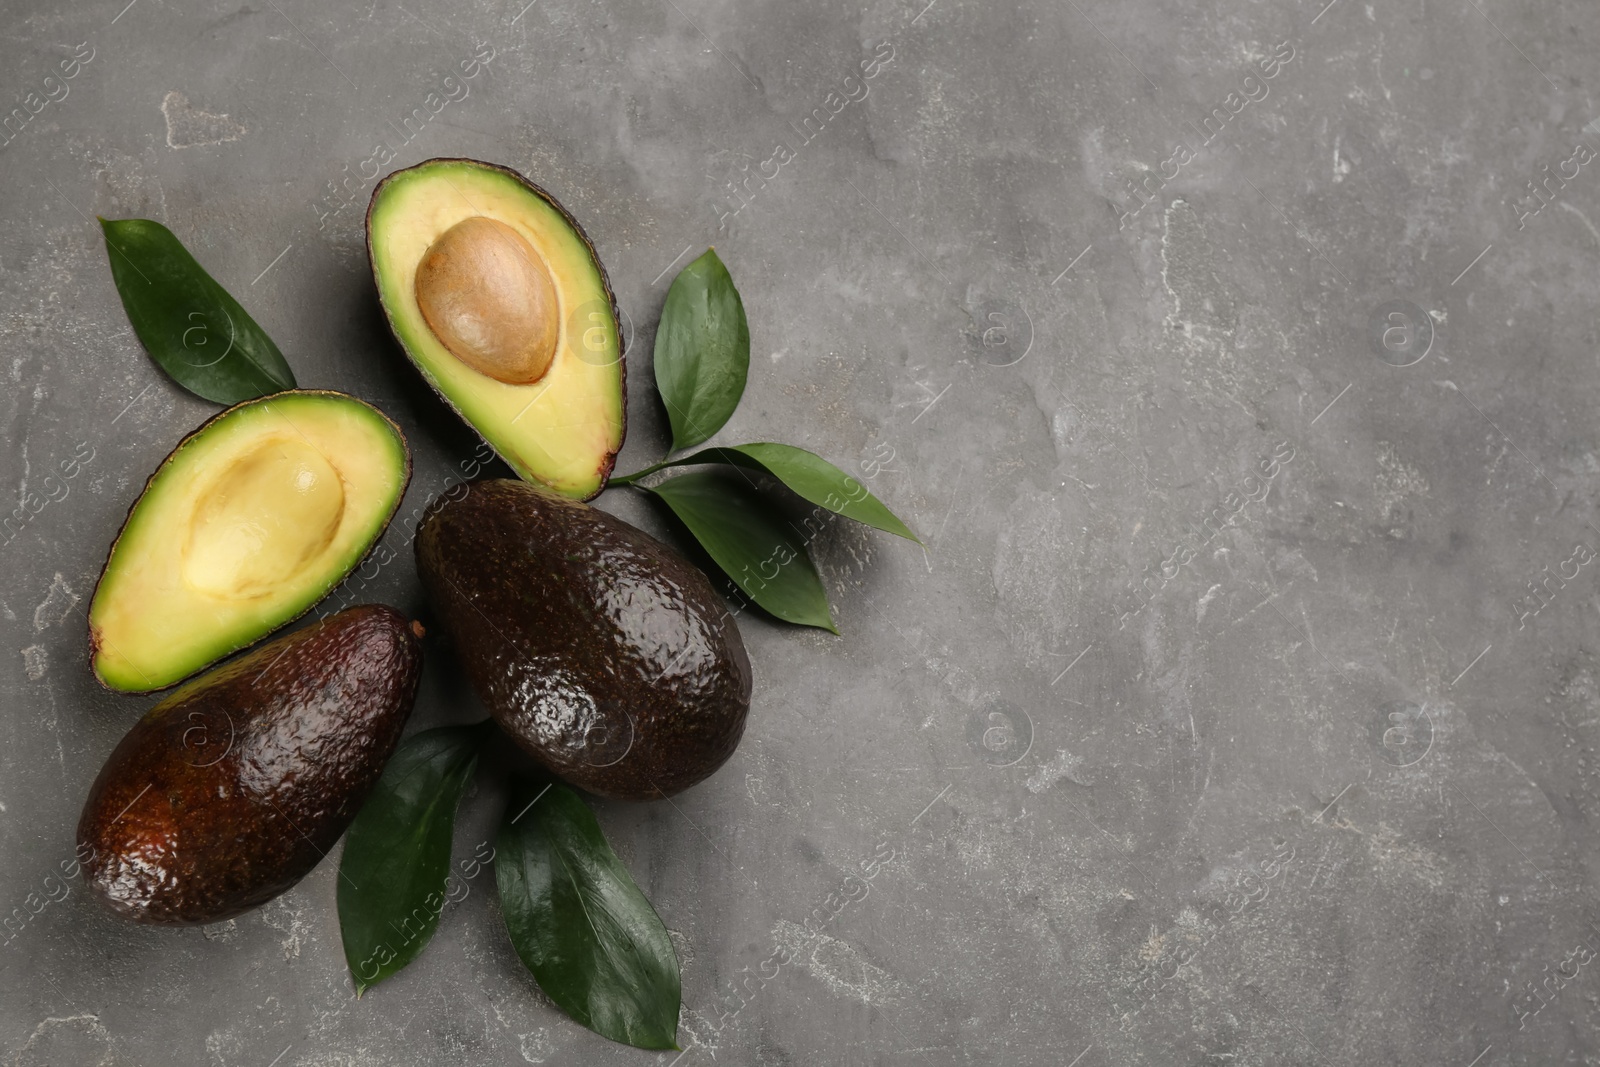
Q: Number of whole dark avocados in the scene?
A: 2